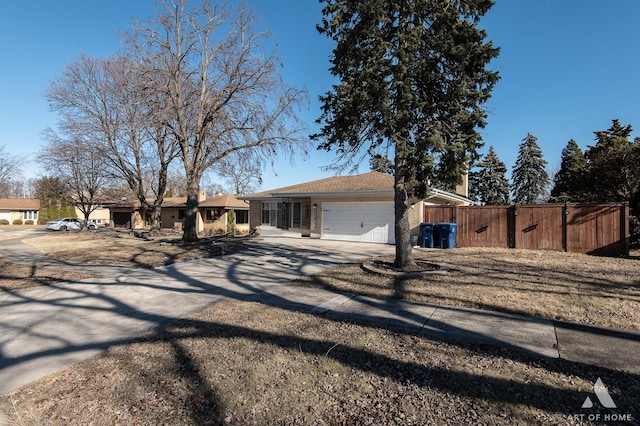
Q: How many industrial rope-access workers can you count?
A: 0